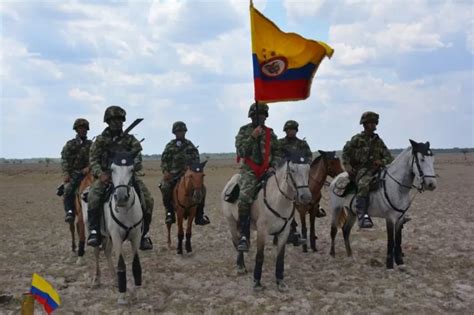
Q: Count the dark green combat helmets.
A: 6